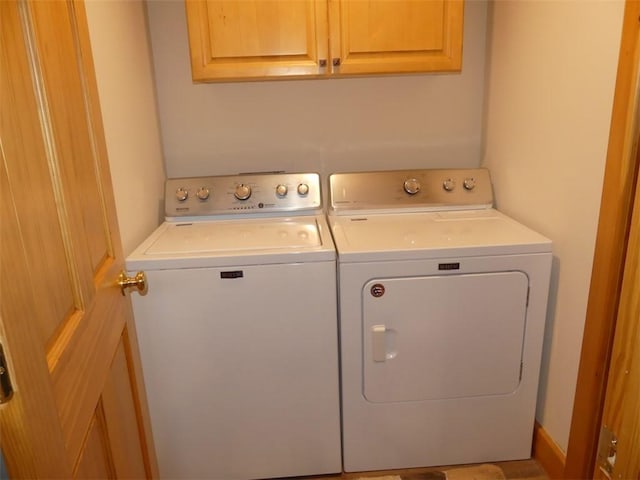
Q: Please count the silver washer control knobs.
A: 5